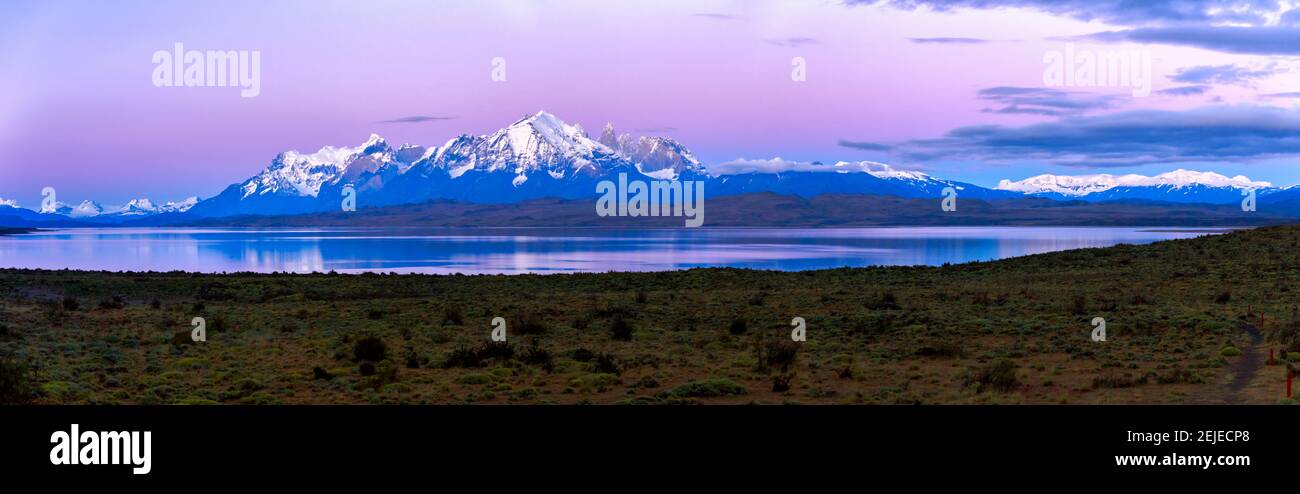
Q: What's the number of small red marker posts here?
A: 4